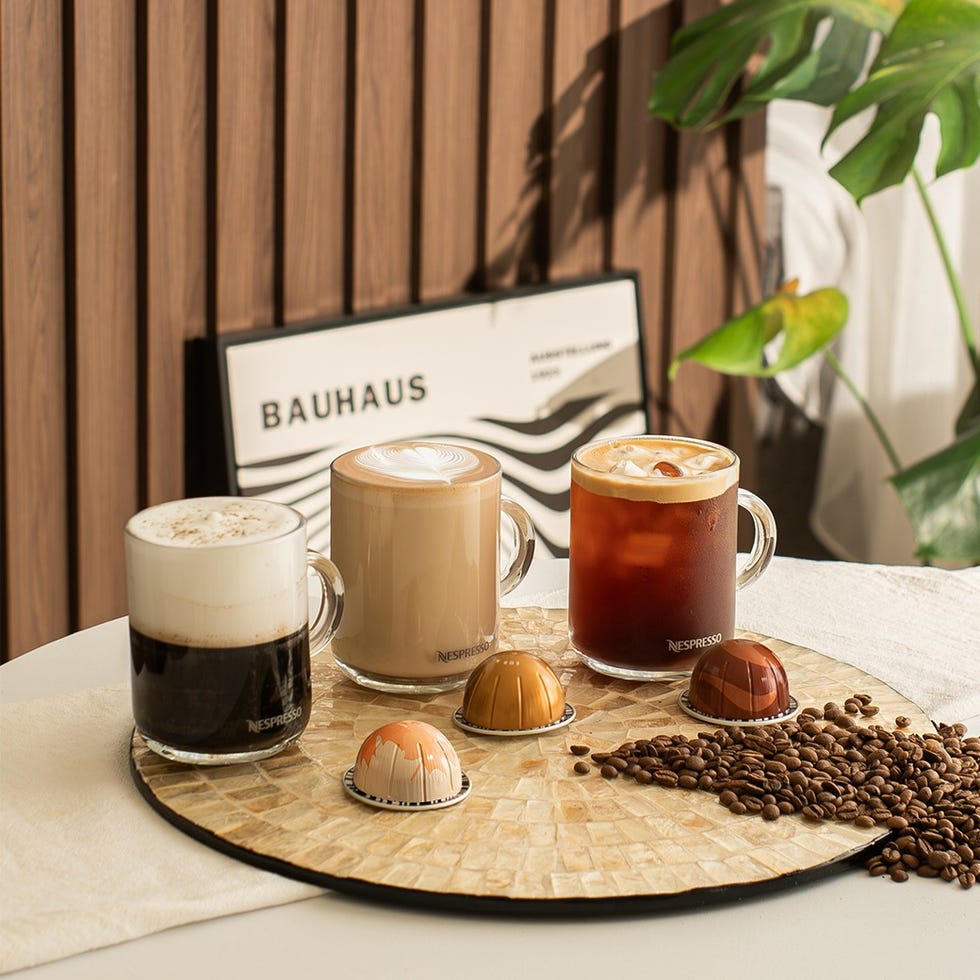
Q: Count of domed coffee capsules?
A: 3